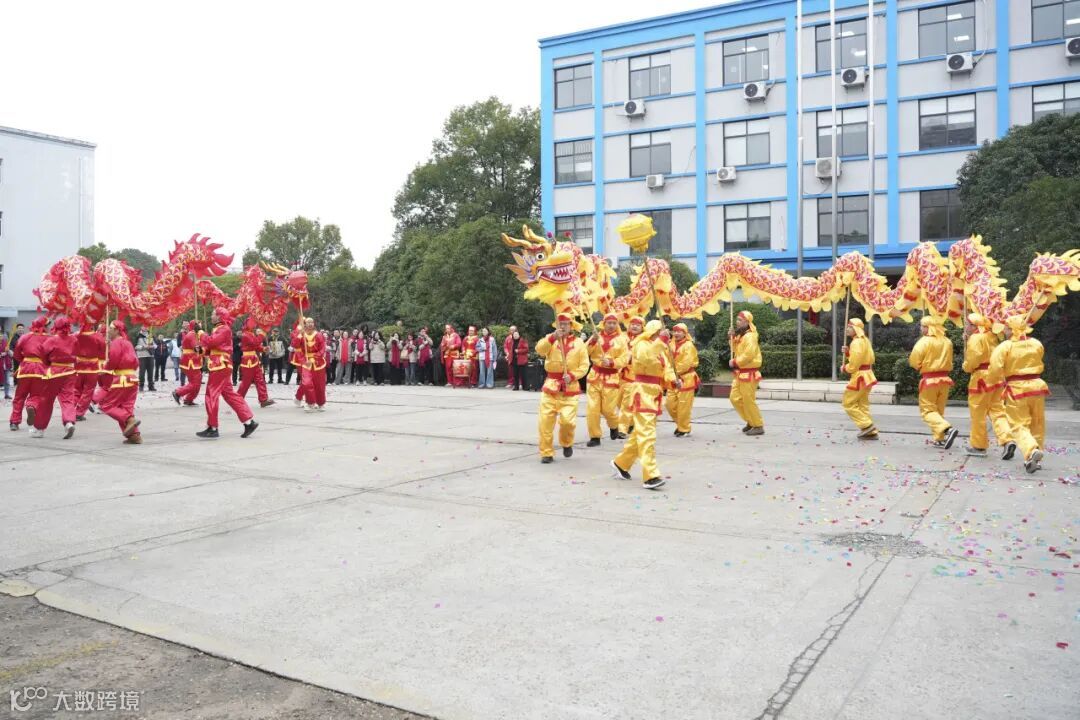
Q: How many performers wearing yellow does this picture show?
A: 10